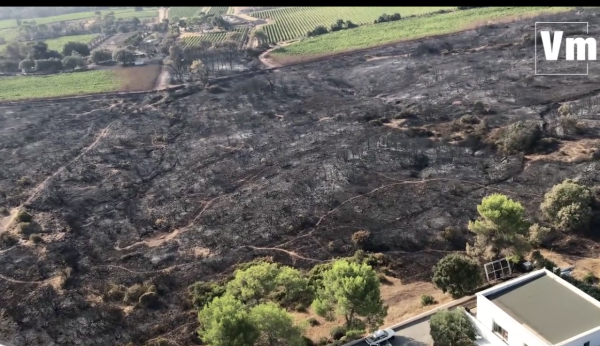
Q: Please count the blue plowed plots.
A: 0